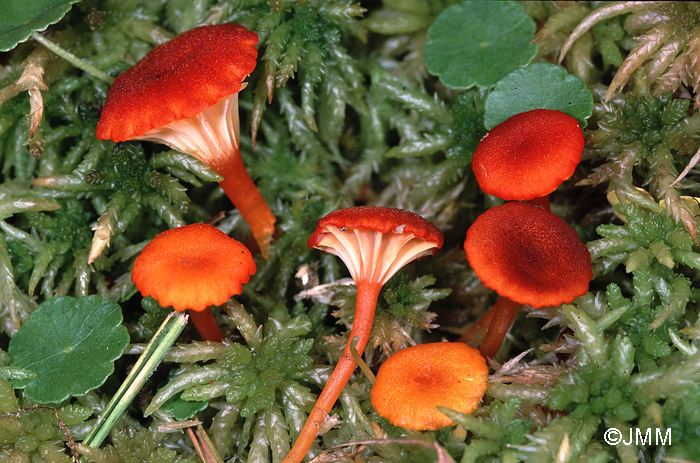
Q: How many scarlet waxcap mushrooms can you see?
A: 6